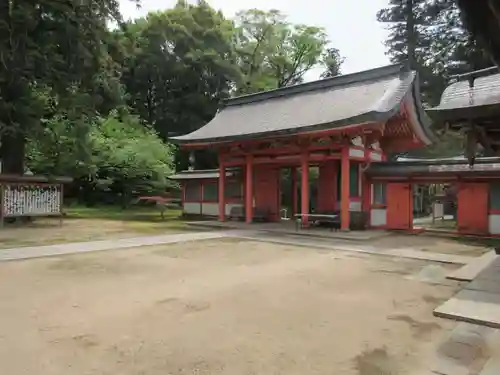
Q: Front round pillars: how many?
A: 4